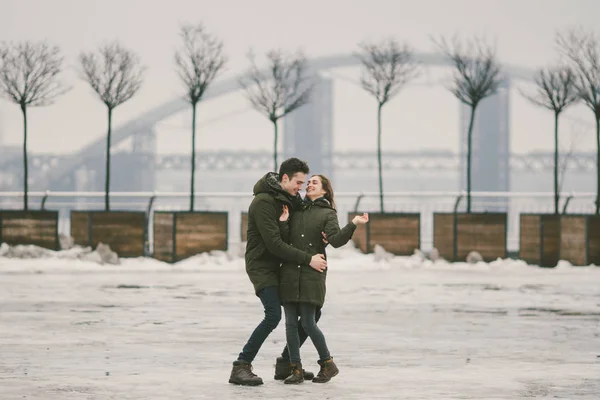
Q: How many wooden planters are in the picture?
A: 8